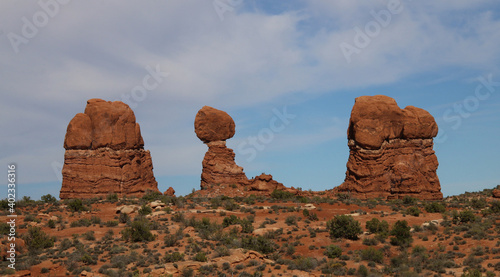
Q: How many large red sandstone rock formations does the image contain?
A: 3